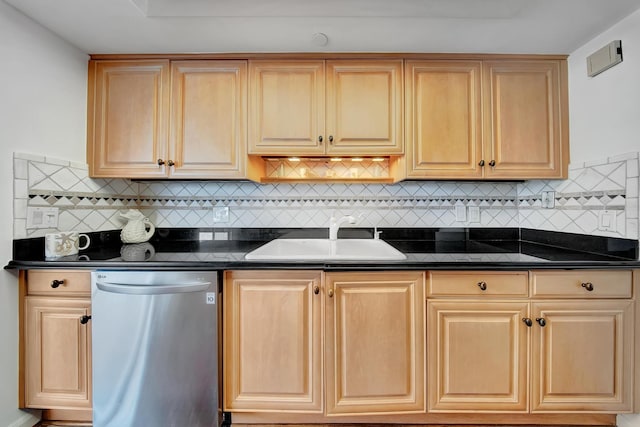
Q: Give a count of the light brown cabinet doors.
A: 11